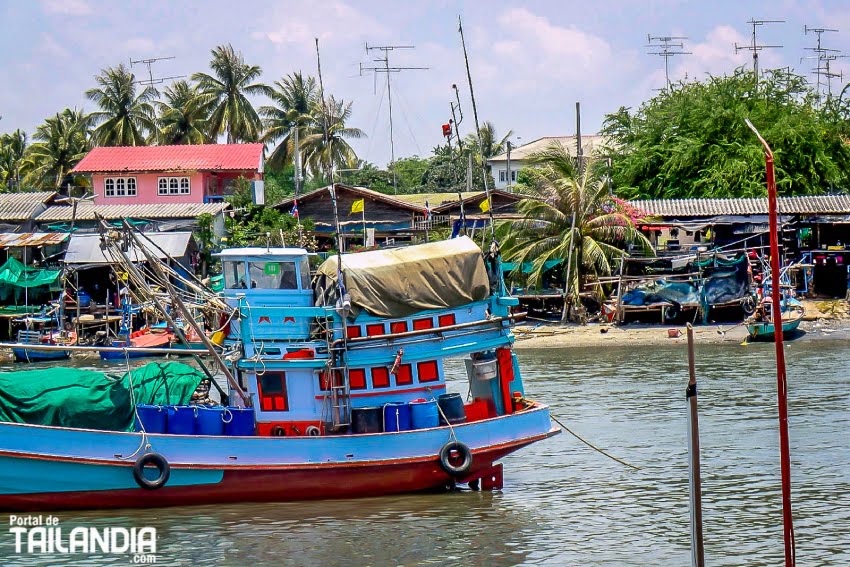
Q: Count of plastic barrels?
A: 8